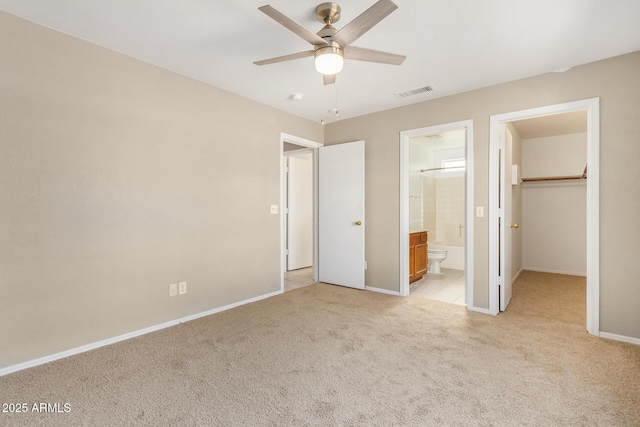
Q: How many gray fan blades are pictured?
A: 5